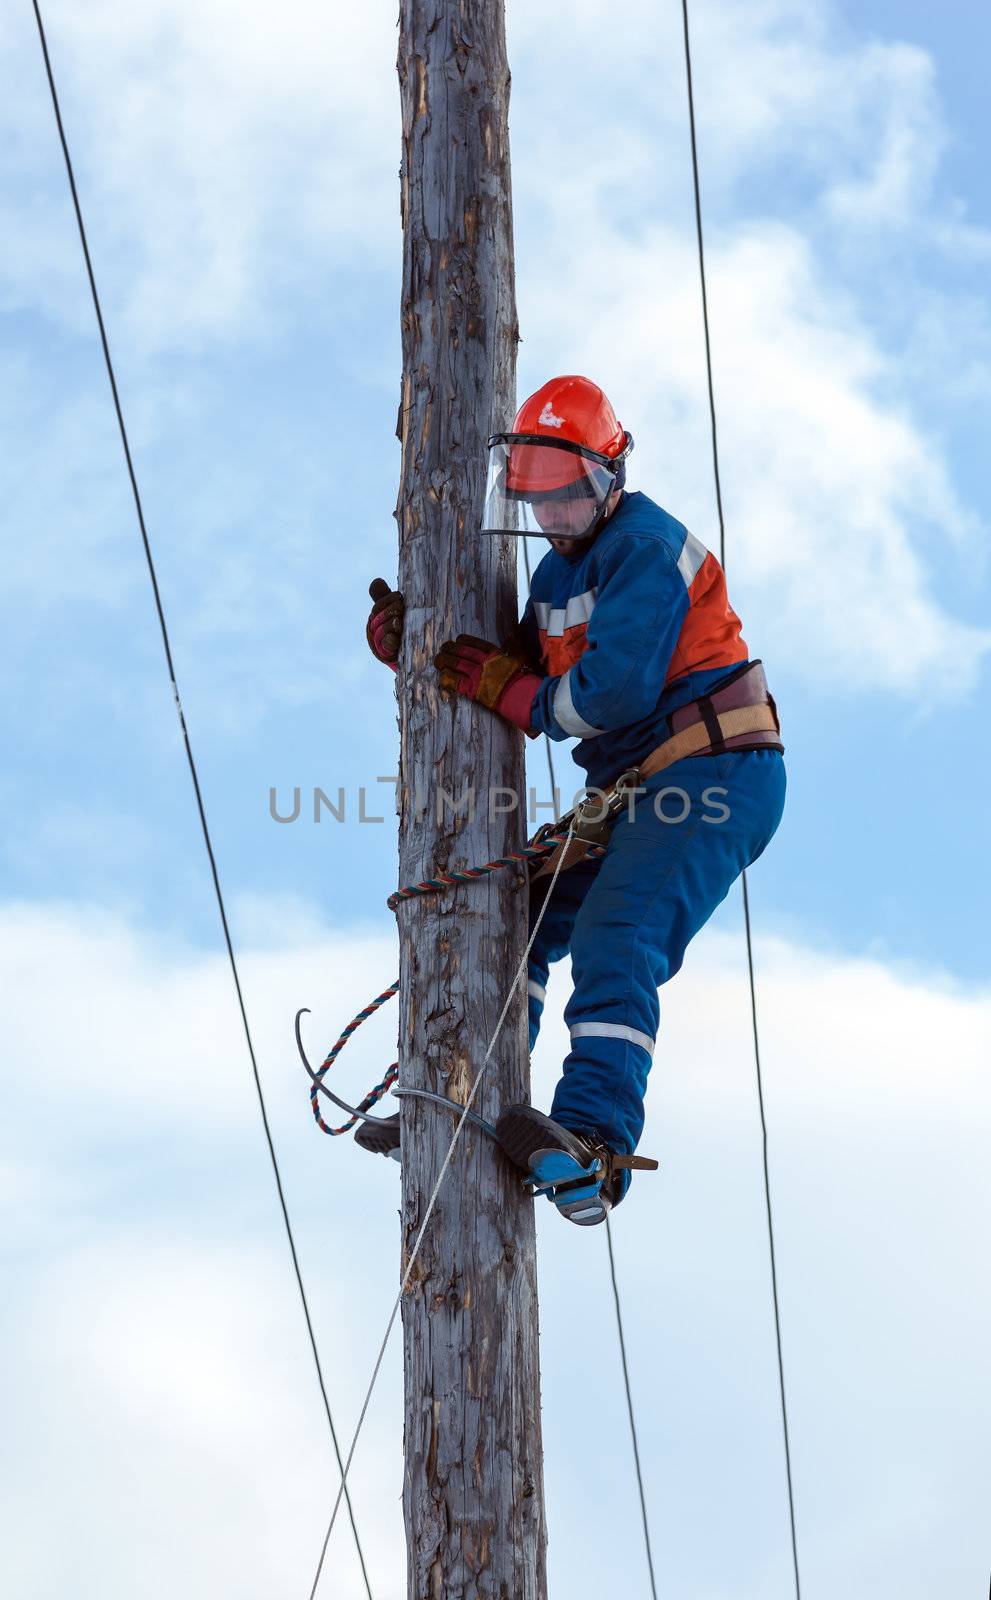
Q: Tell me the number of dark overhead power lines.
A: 3